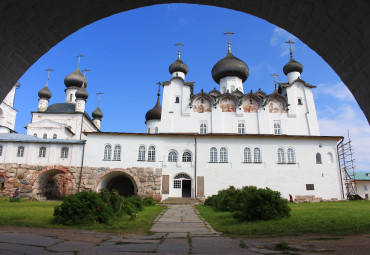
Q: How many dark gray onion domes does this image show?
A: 8